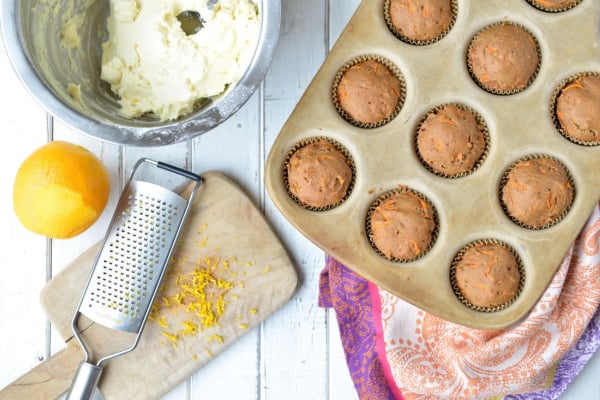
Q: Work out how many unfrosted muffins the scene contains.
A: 10